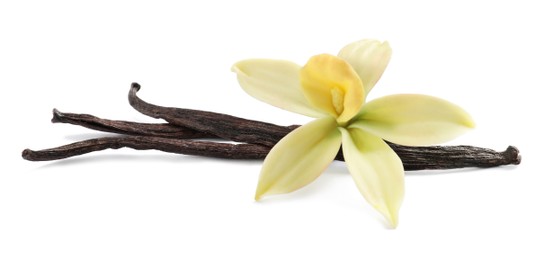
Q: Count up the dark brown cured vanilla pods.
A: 3